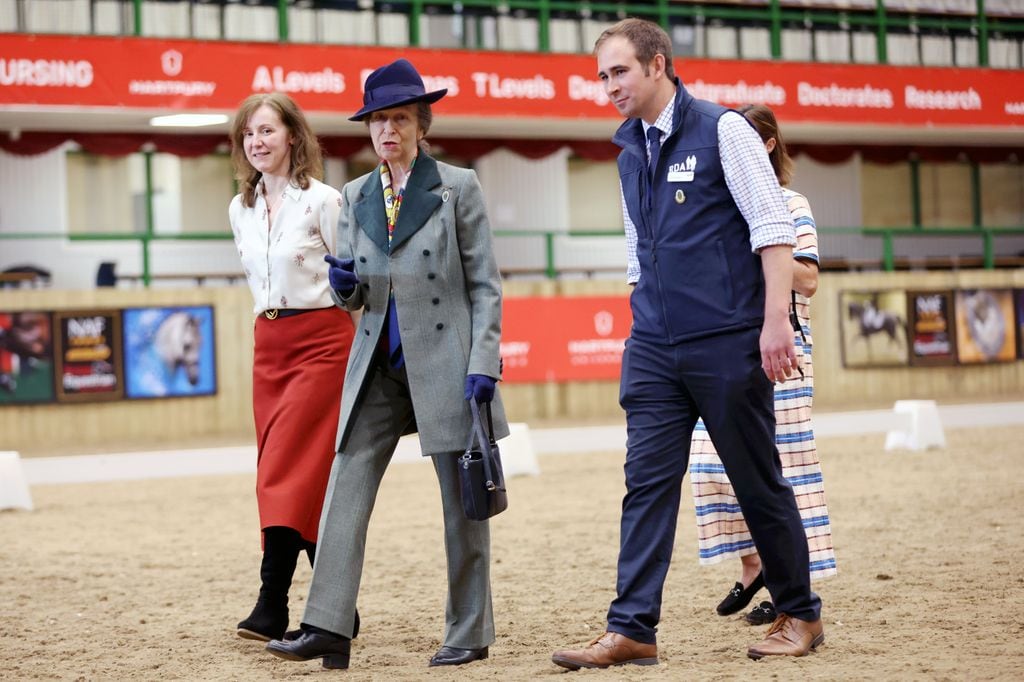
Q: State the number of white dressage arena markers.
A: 3